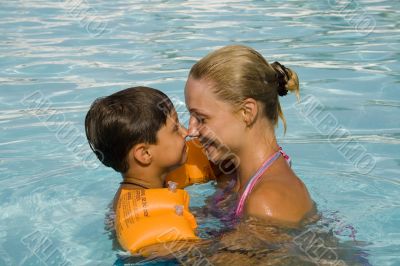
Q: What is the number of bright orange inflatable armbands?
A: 2